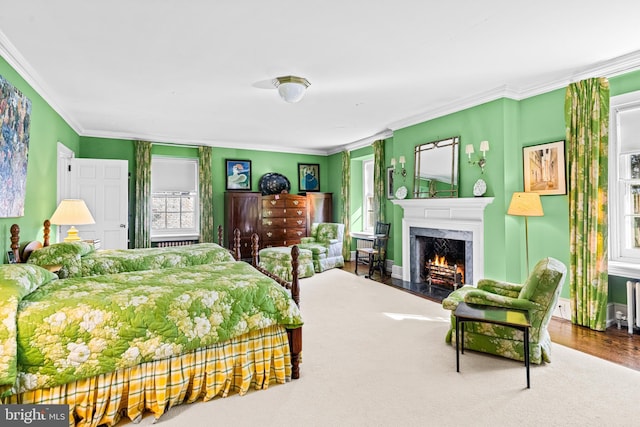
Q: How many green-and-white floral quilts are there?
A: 2